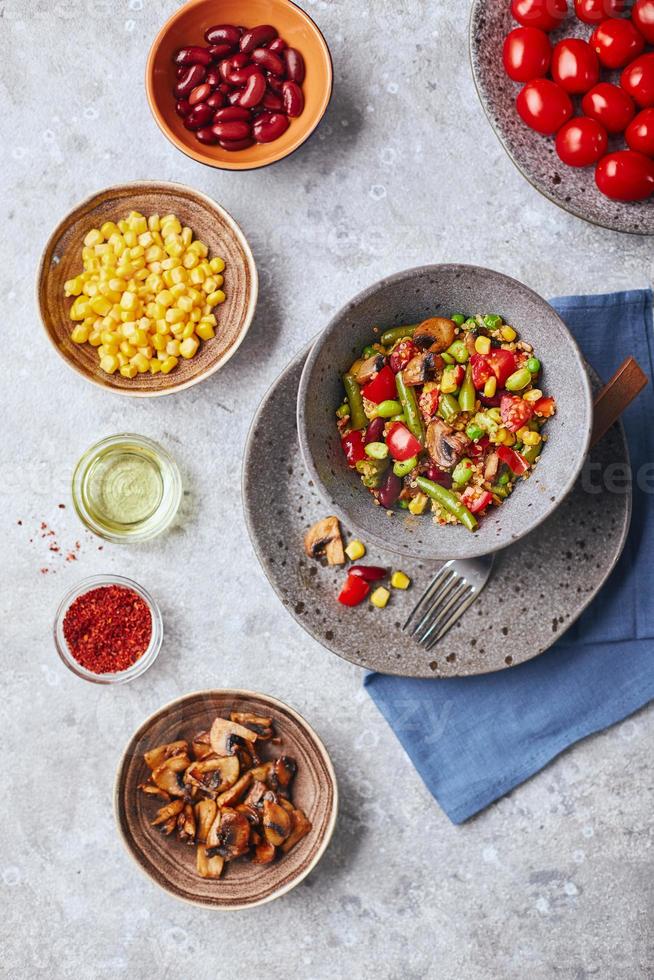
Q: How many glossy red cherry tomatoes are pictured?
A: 12